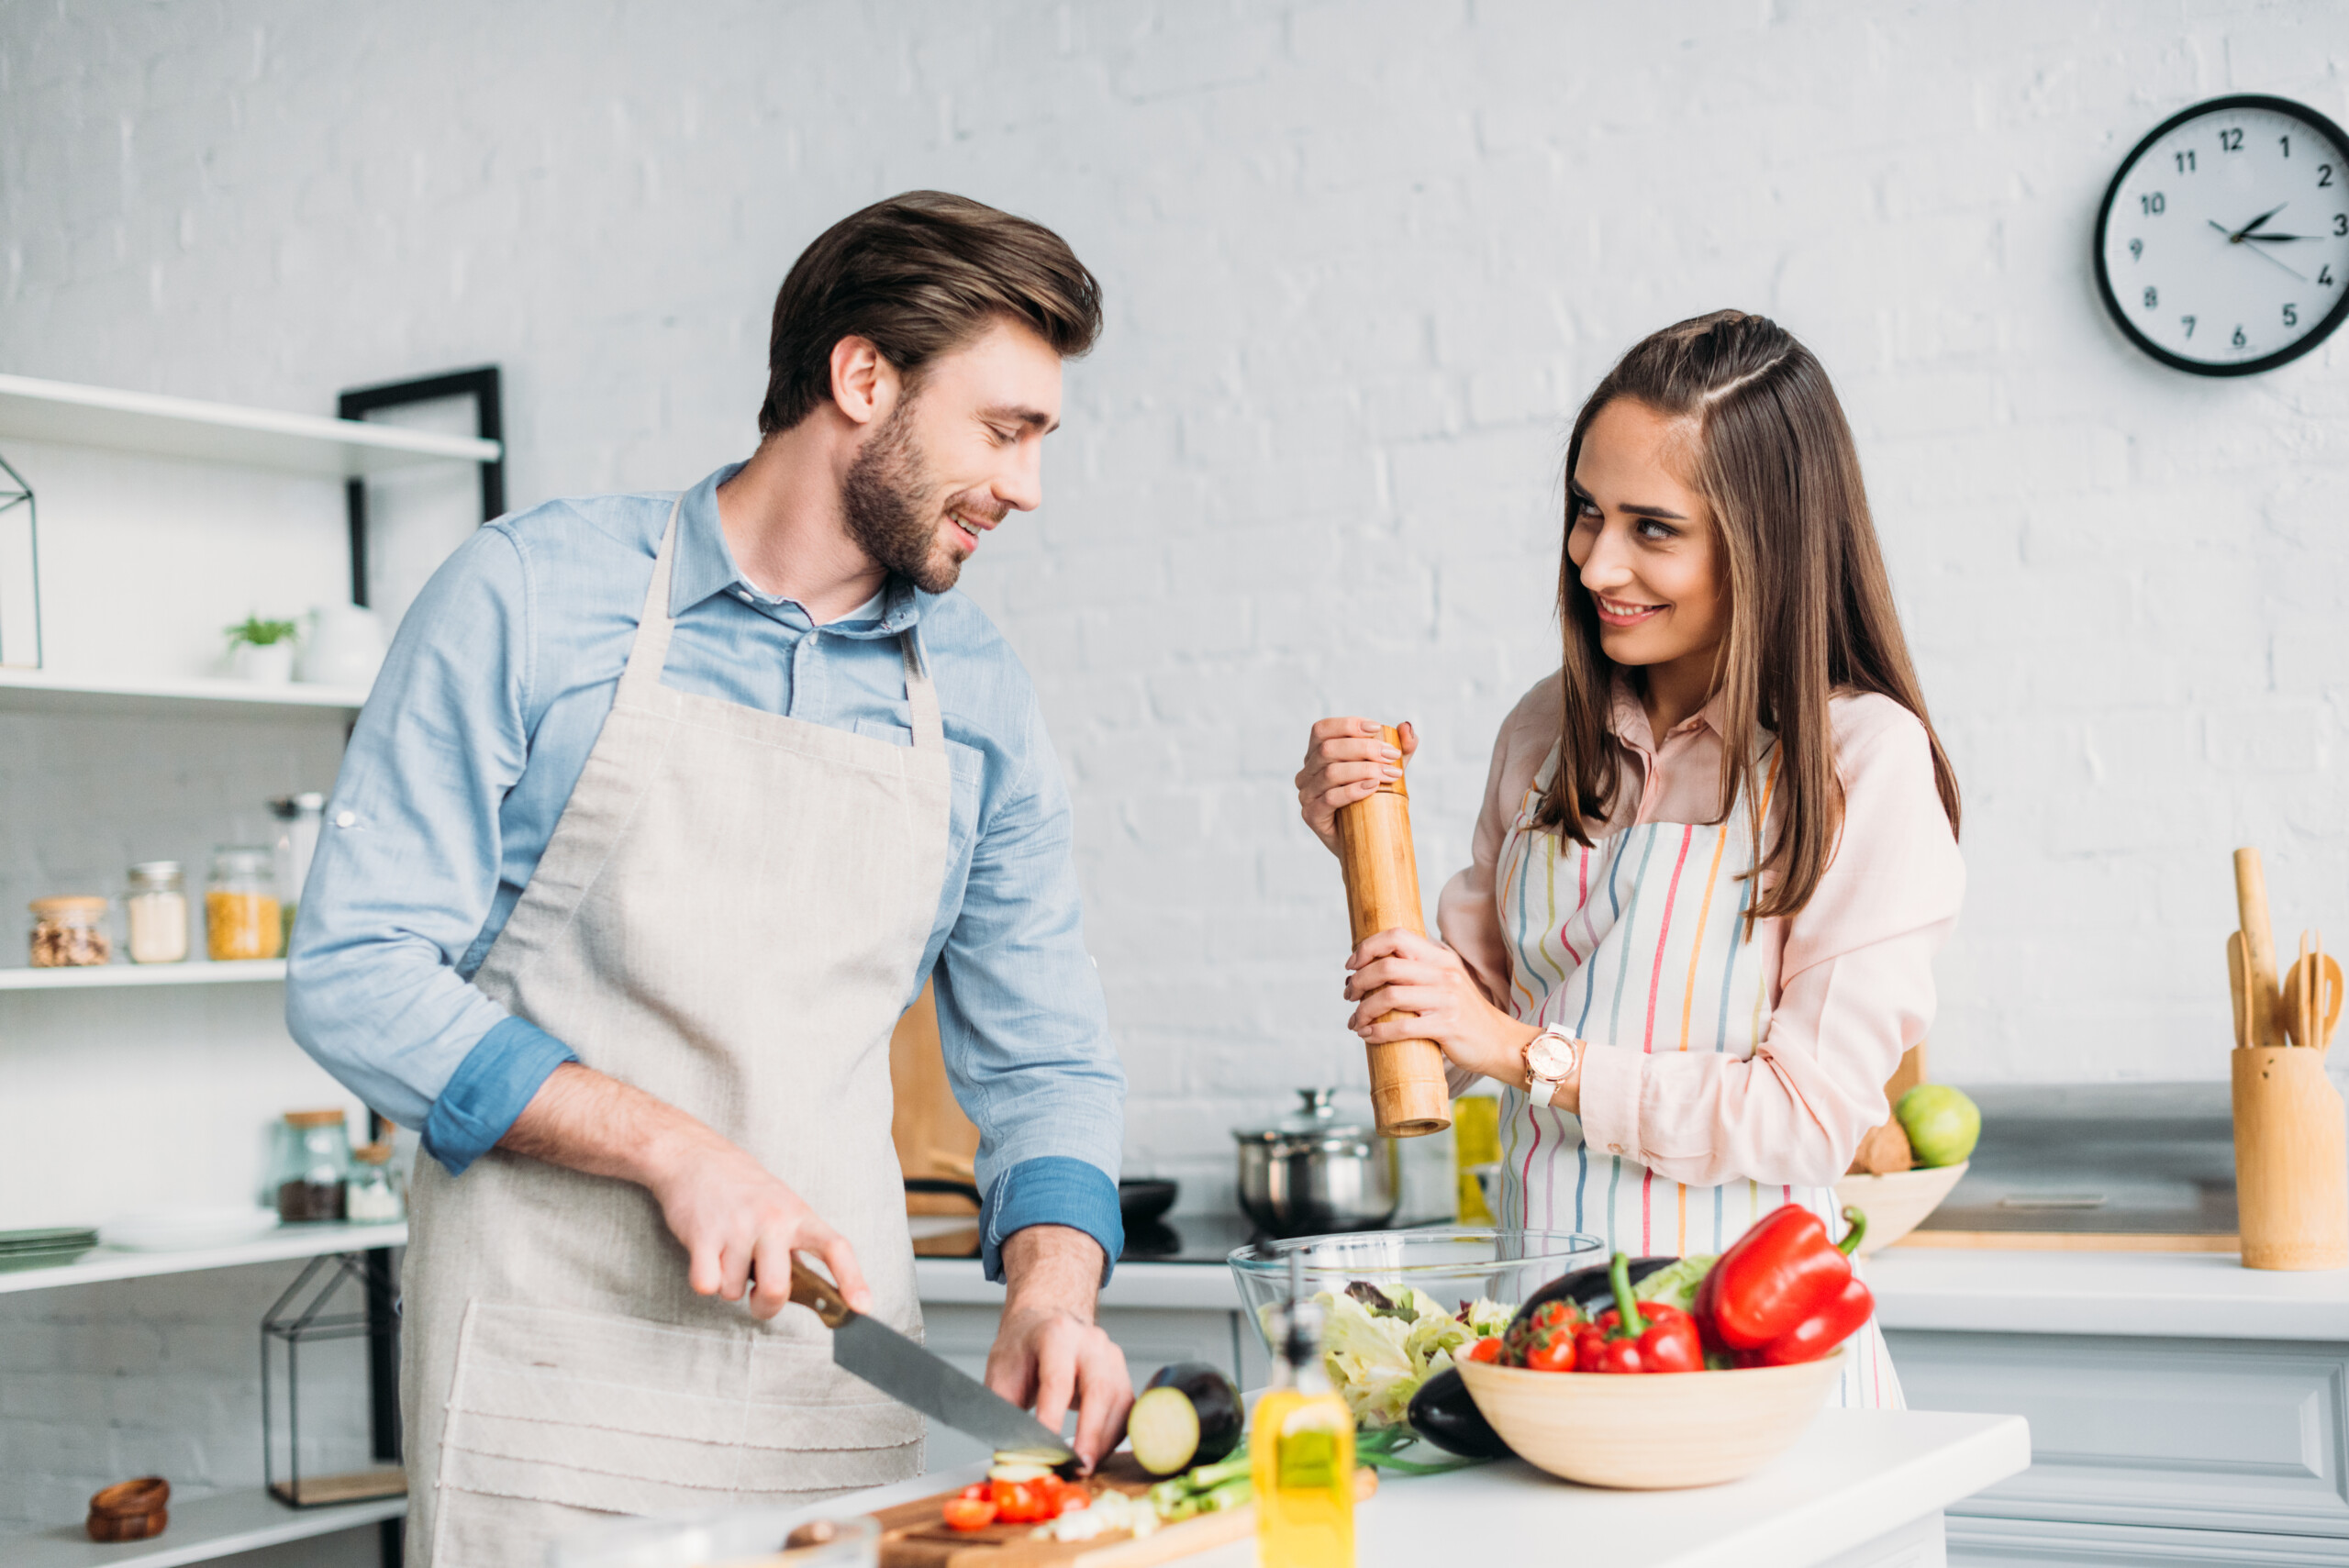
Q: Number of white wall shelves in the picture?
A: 5